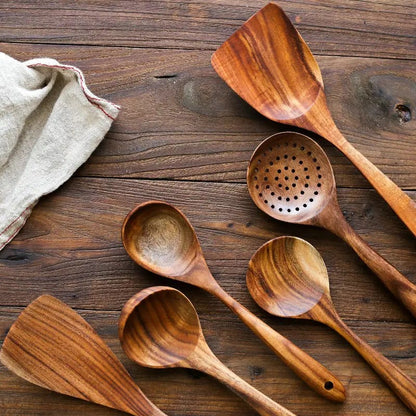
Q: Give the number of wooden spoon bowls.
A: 4